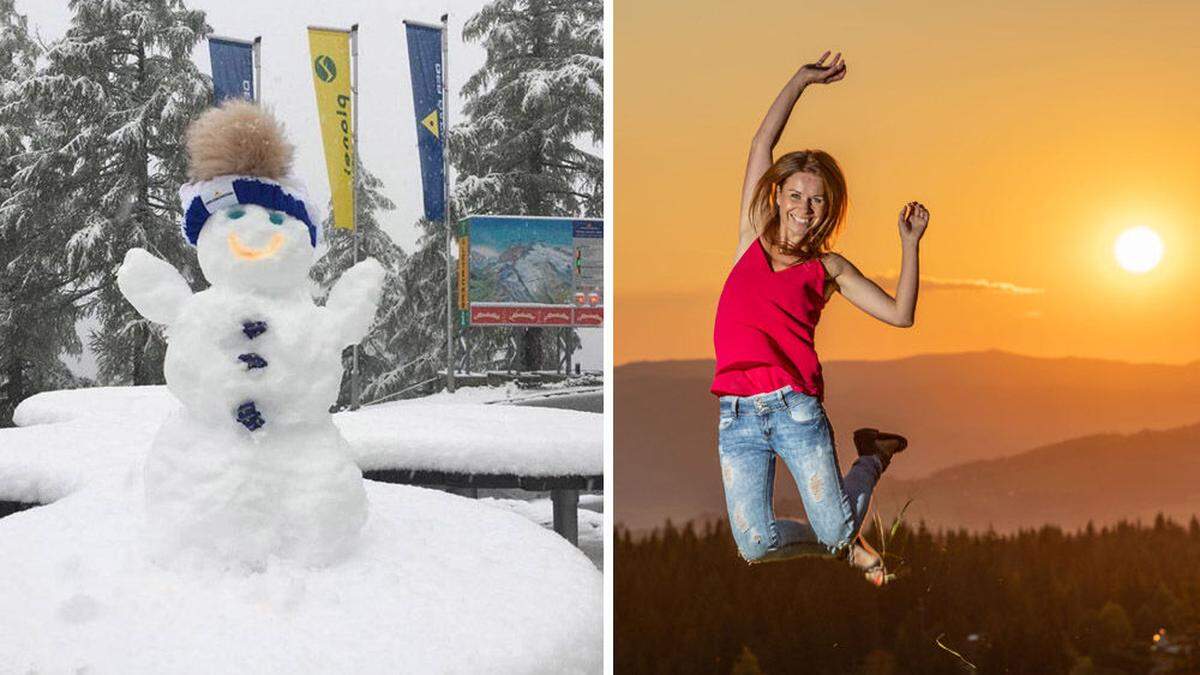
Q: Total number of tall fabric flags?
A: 3